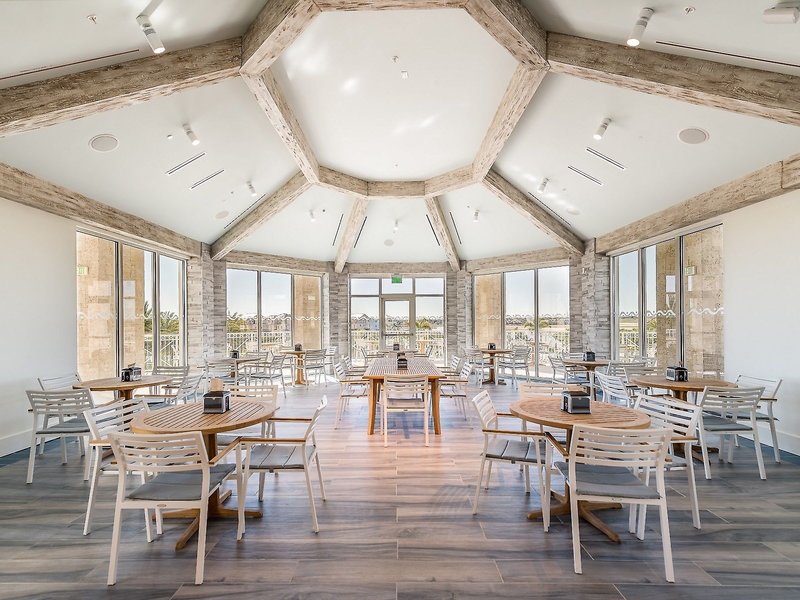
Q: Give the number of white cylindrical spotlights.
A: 9